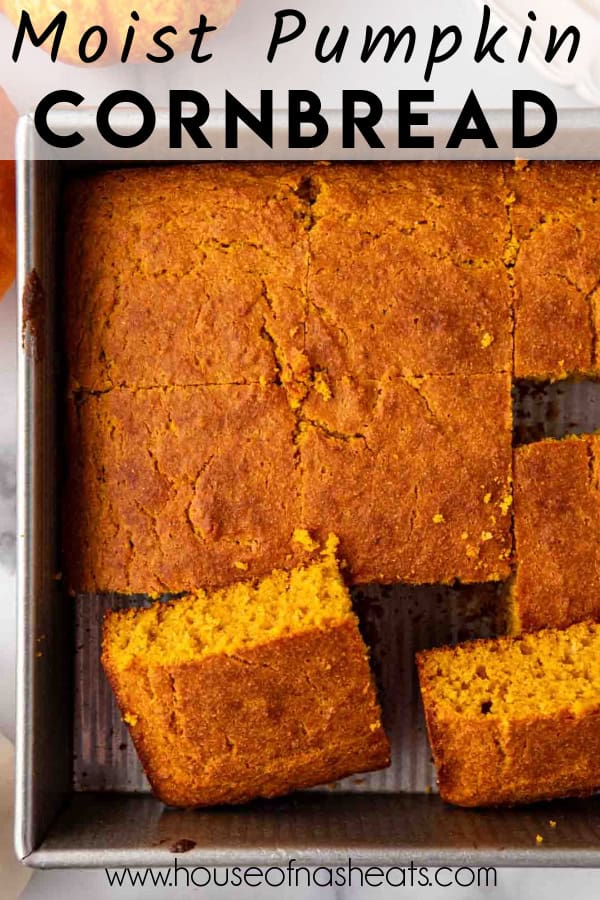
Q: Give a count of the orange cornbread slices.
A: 8